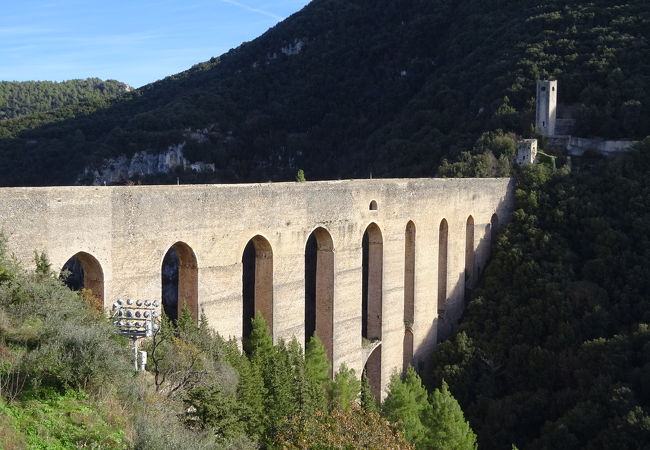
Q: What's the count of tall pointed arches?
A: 9